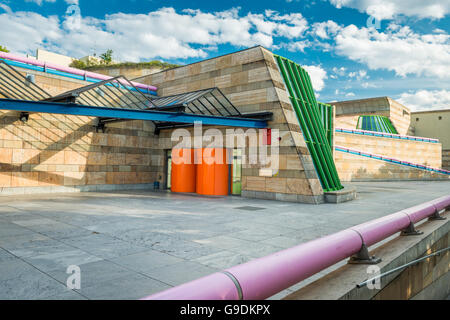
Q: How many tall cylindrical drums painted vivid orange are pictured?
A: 2